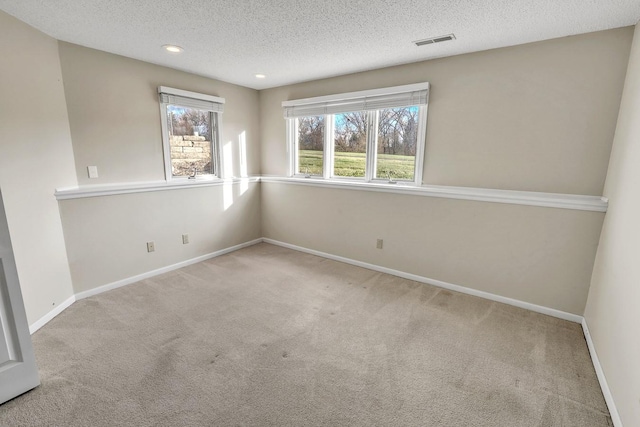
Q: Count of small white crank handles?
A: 3